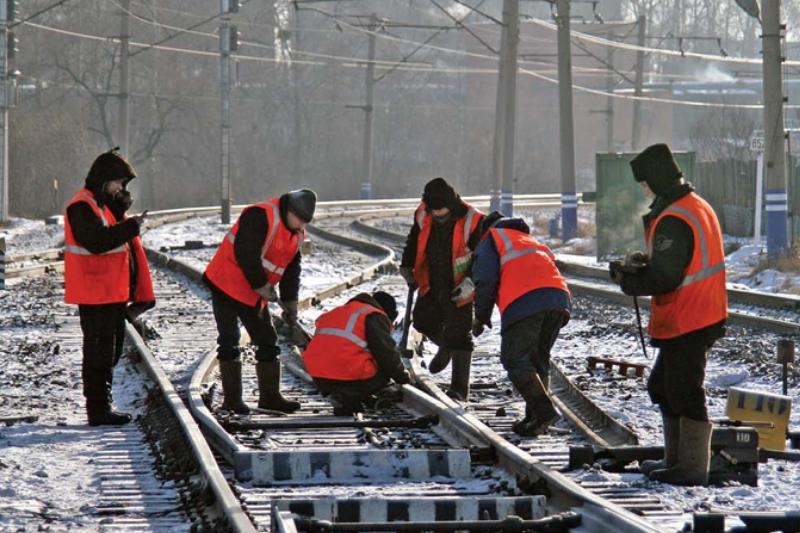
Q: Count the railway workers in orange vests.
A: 6